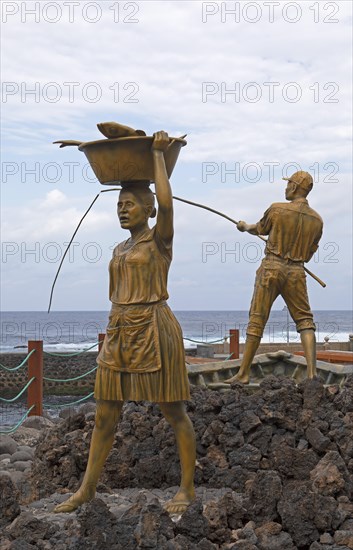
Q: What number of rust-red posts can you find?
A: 3